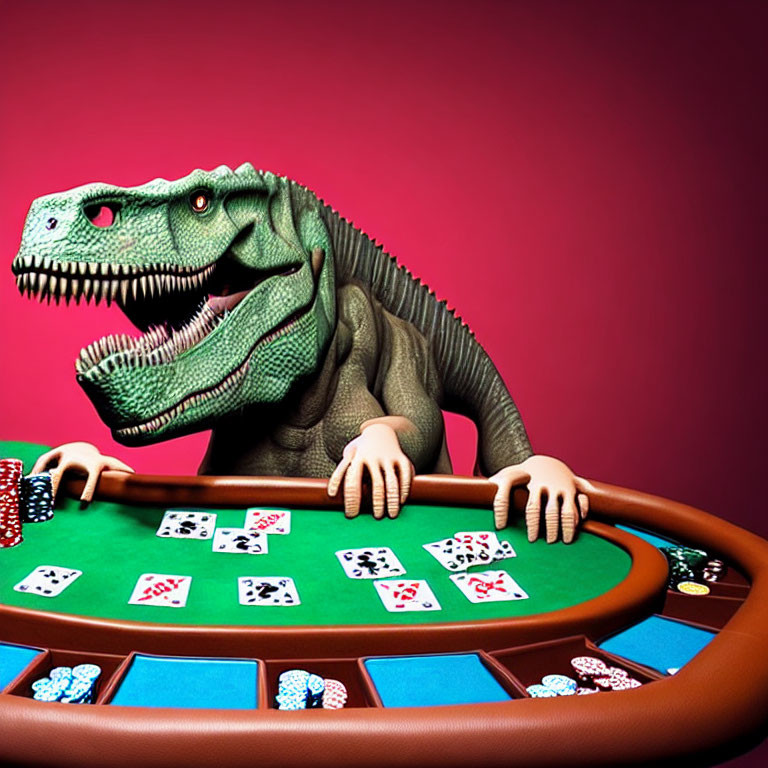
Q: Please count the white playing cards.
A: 12